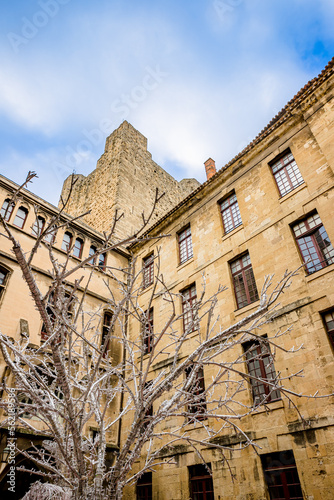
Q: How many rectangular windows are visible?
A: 15